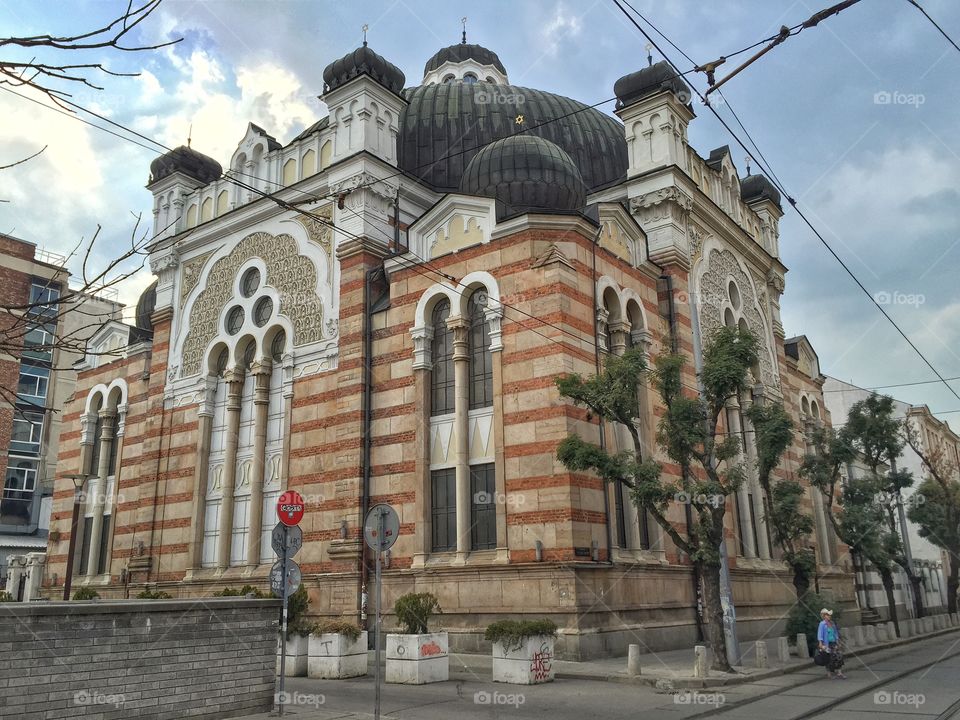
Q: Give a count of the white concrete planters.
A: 4